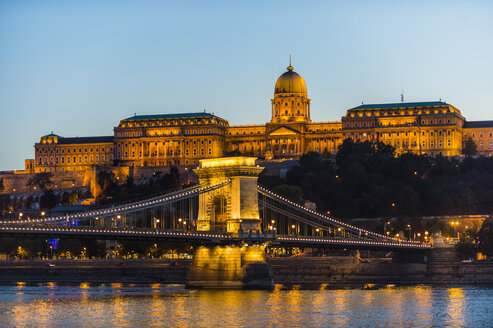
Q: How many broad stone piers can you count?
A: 1